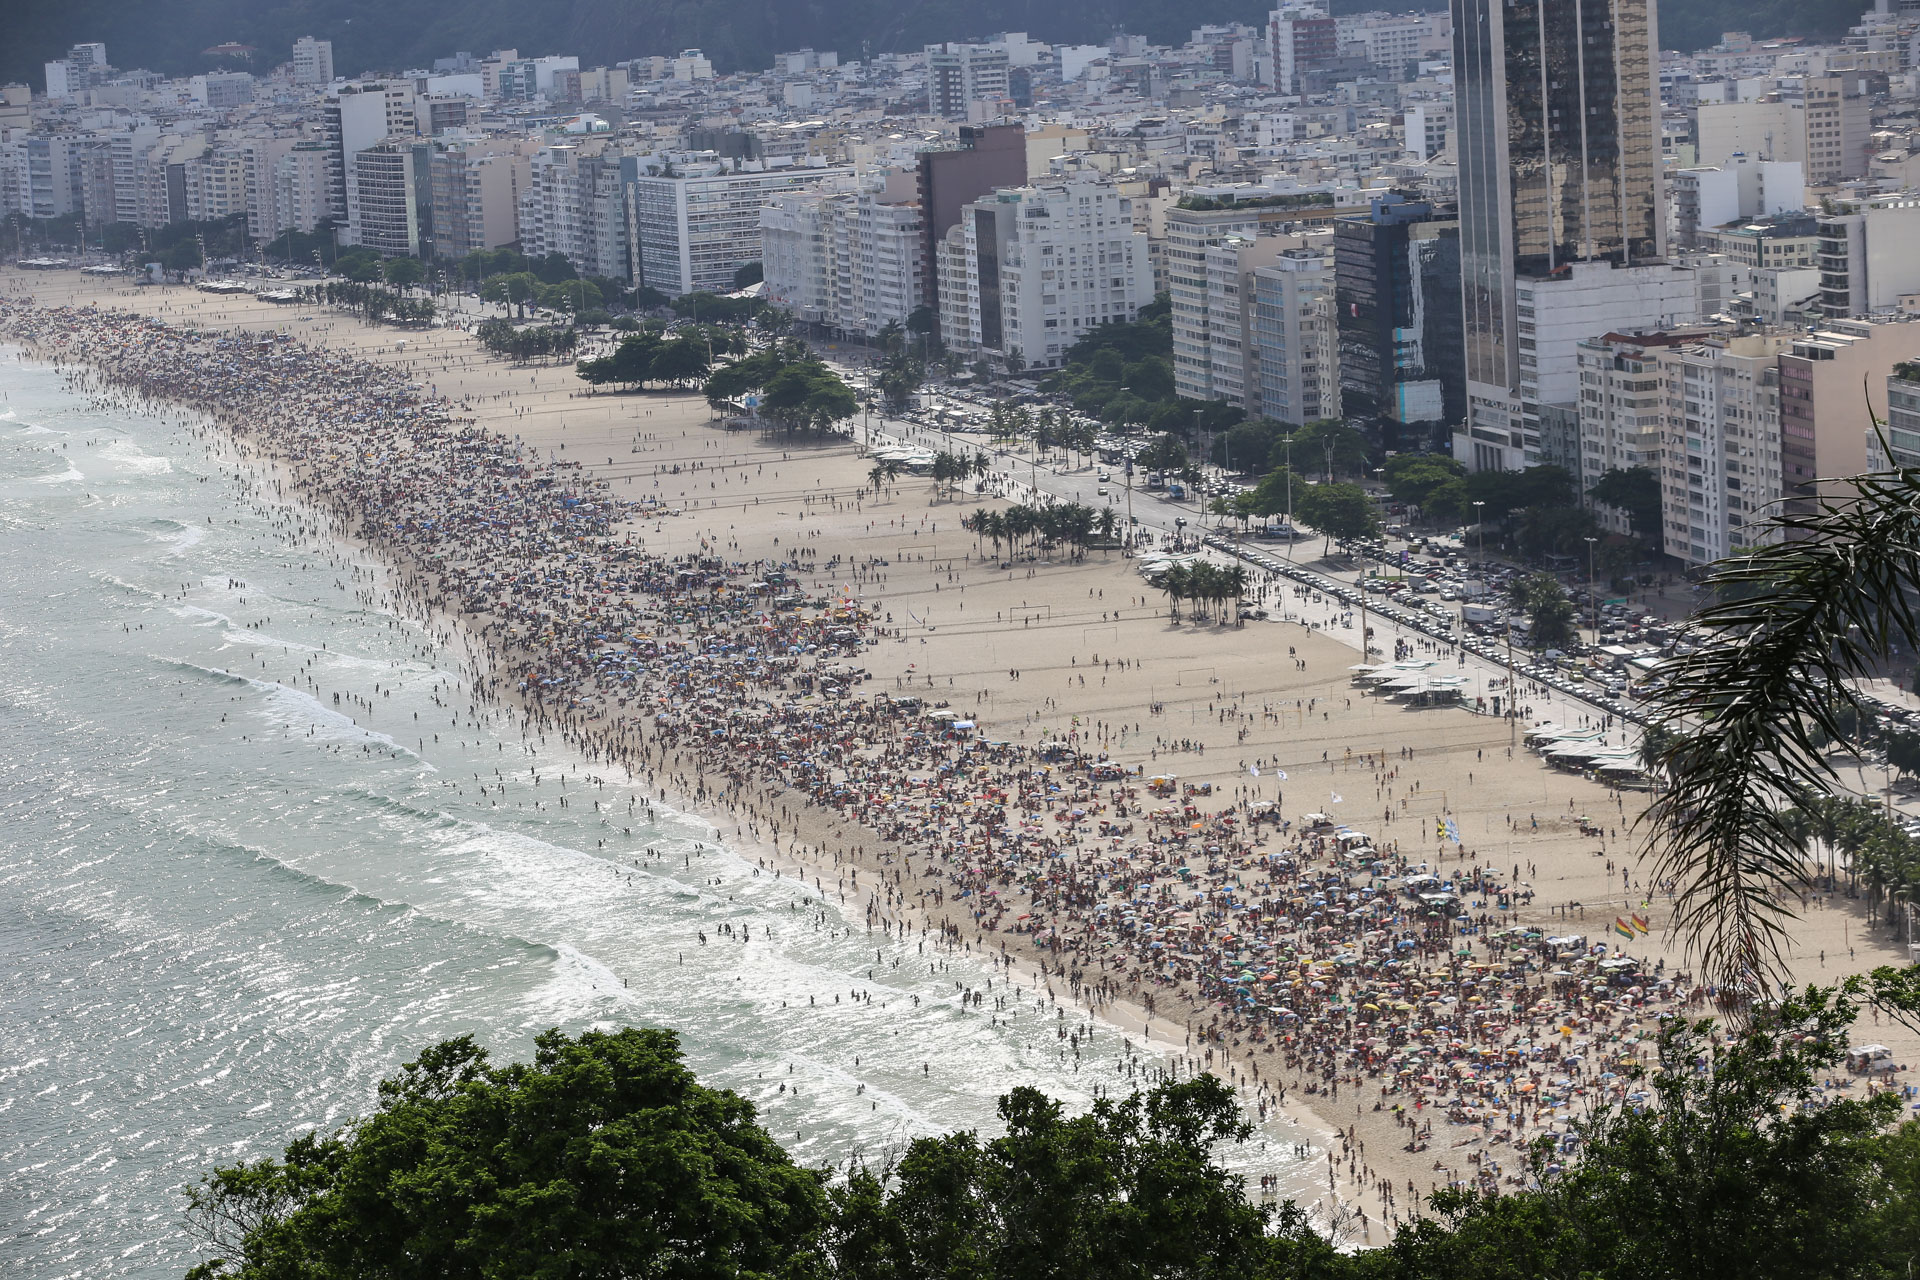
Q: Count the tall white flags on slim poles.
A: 3